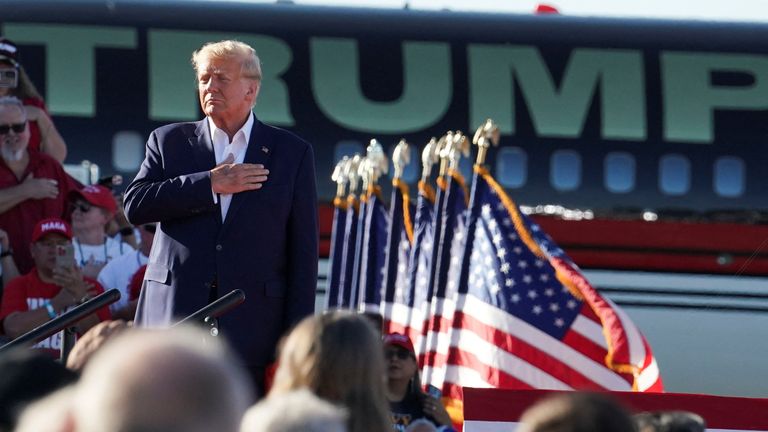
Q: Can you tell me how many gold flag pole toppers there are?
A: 9